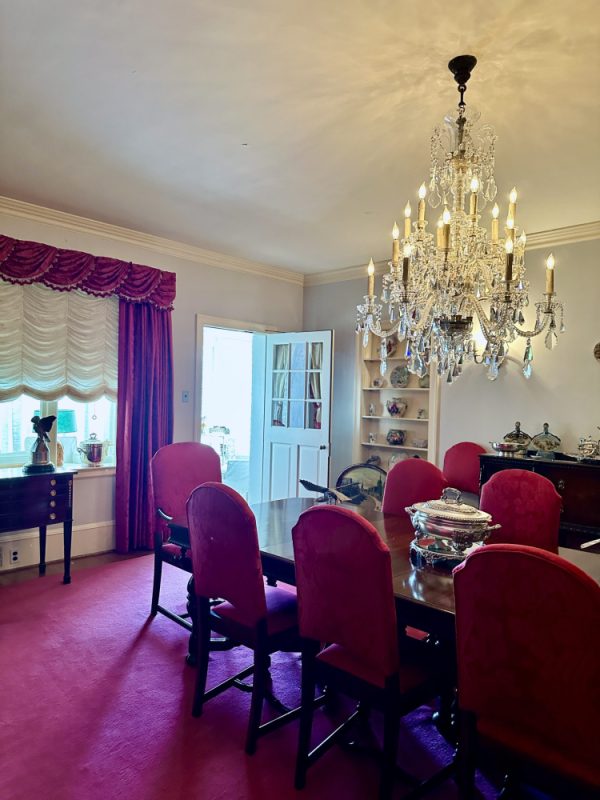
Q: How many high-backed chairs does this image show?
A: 7